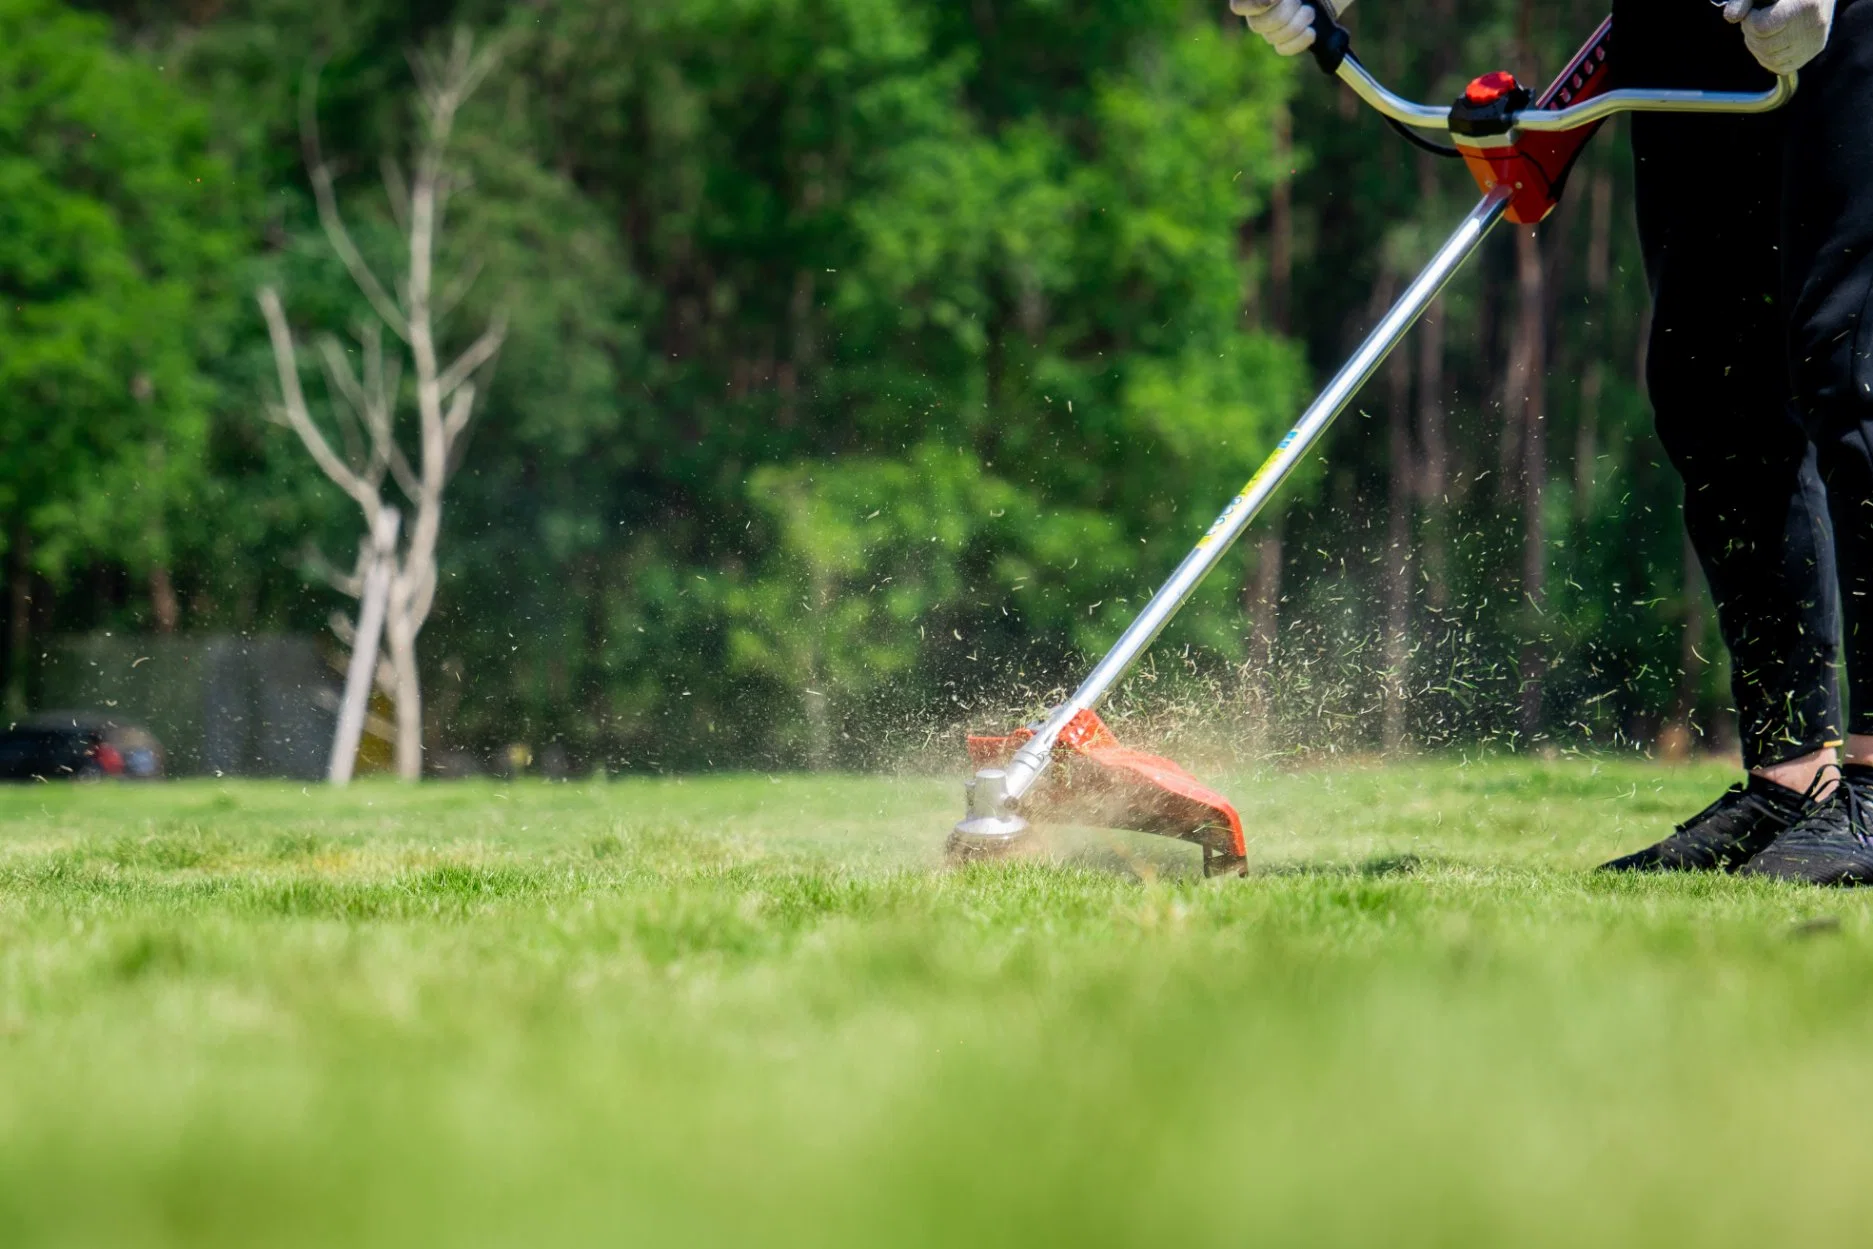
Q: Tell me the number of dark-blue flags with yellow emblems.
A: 0